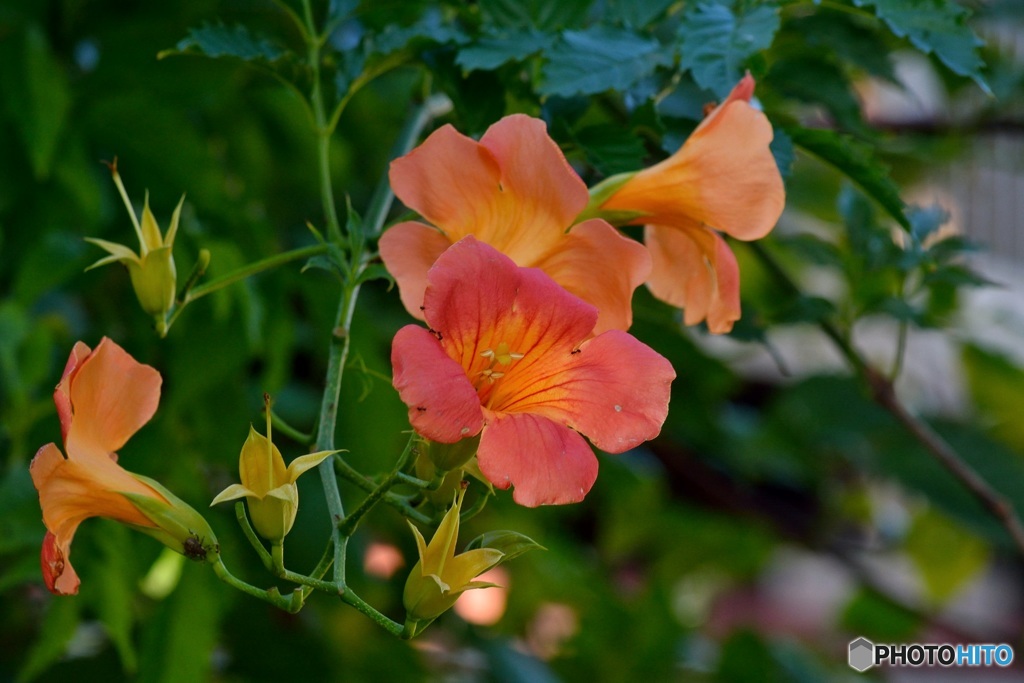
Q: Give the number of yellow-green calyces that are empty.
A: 3